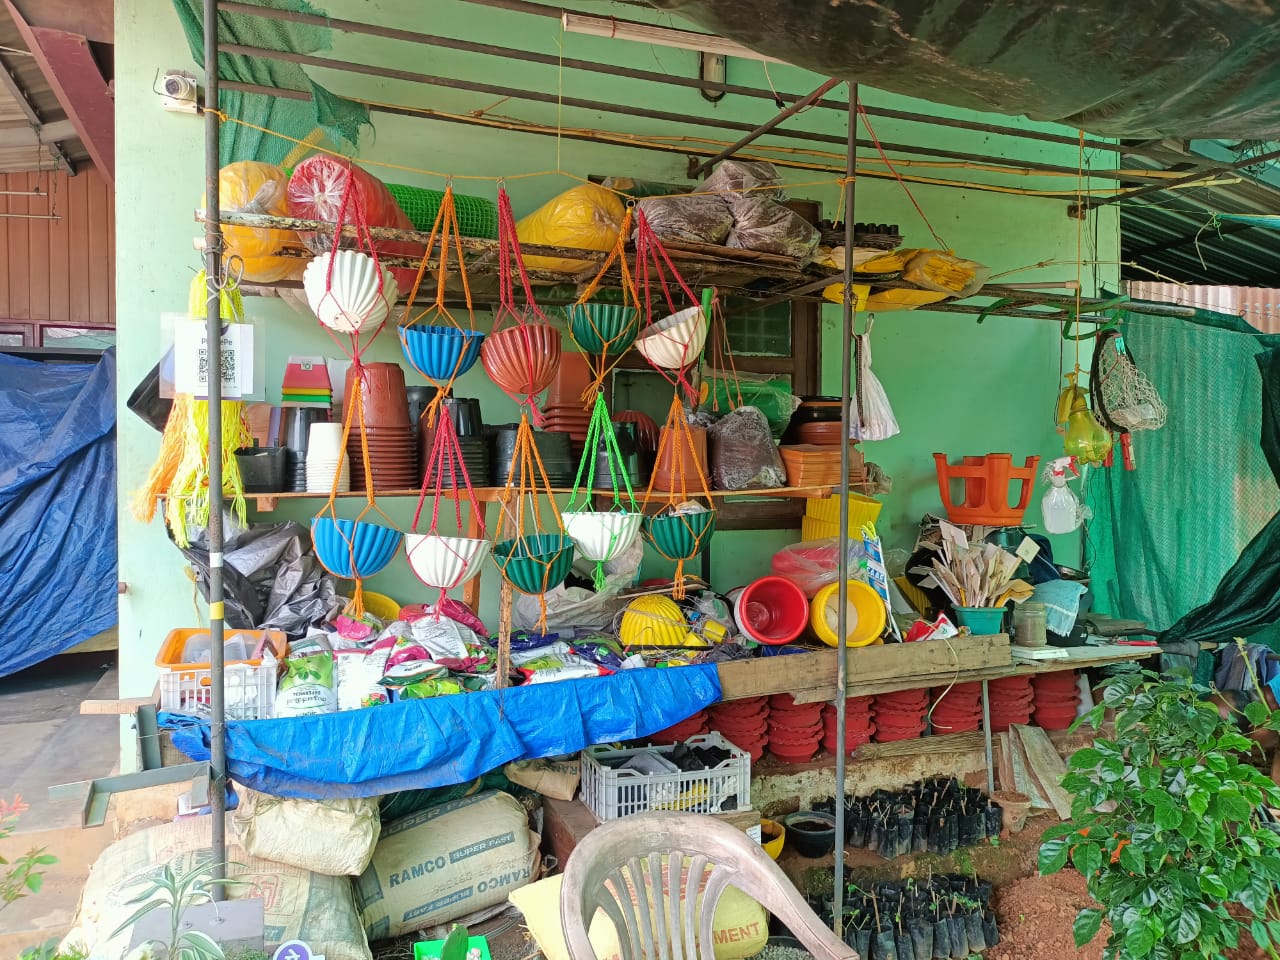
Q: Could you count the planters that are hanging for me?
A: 10